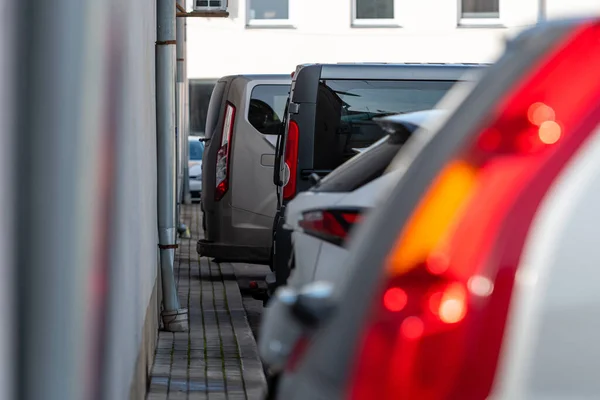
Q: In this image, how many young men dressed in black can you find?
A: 0